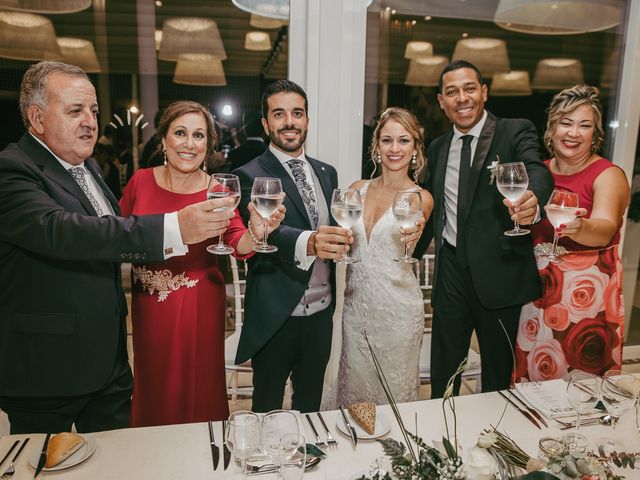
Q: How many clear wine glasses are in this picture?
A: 11